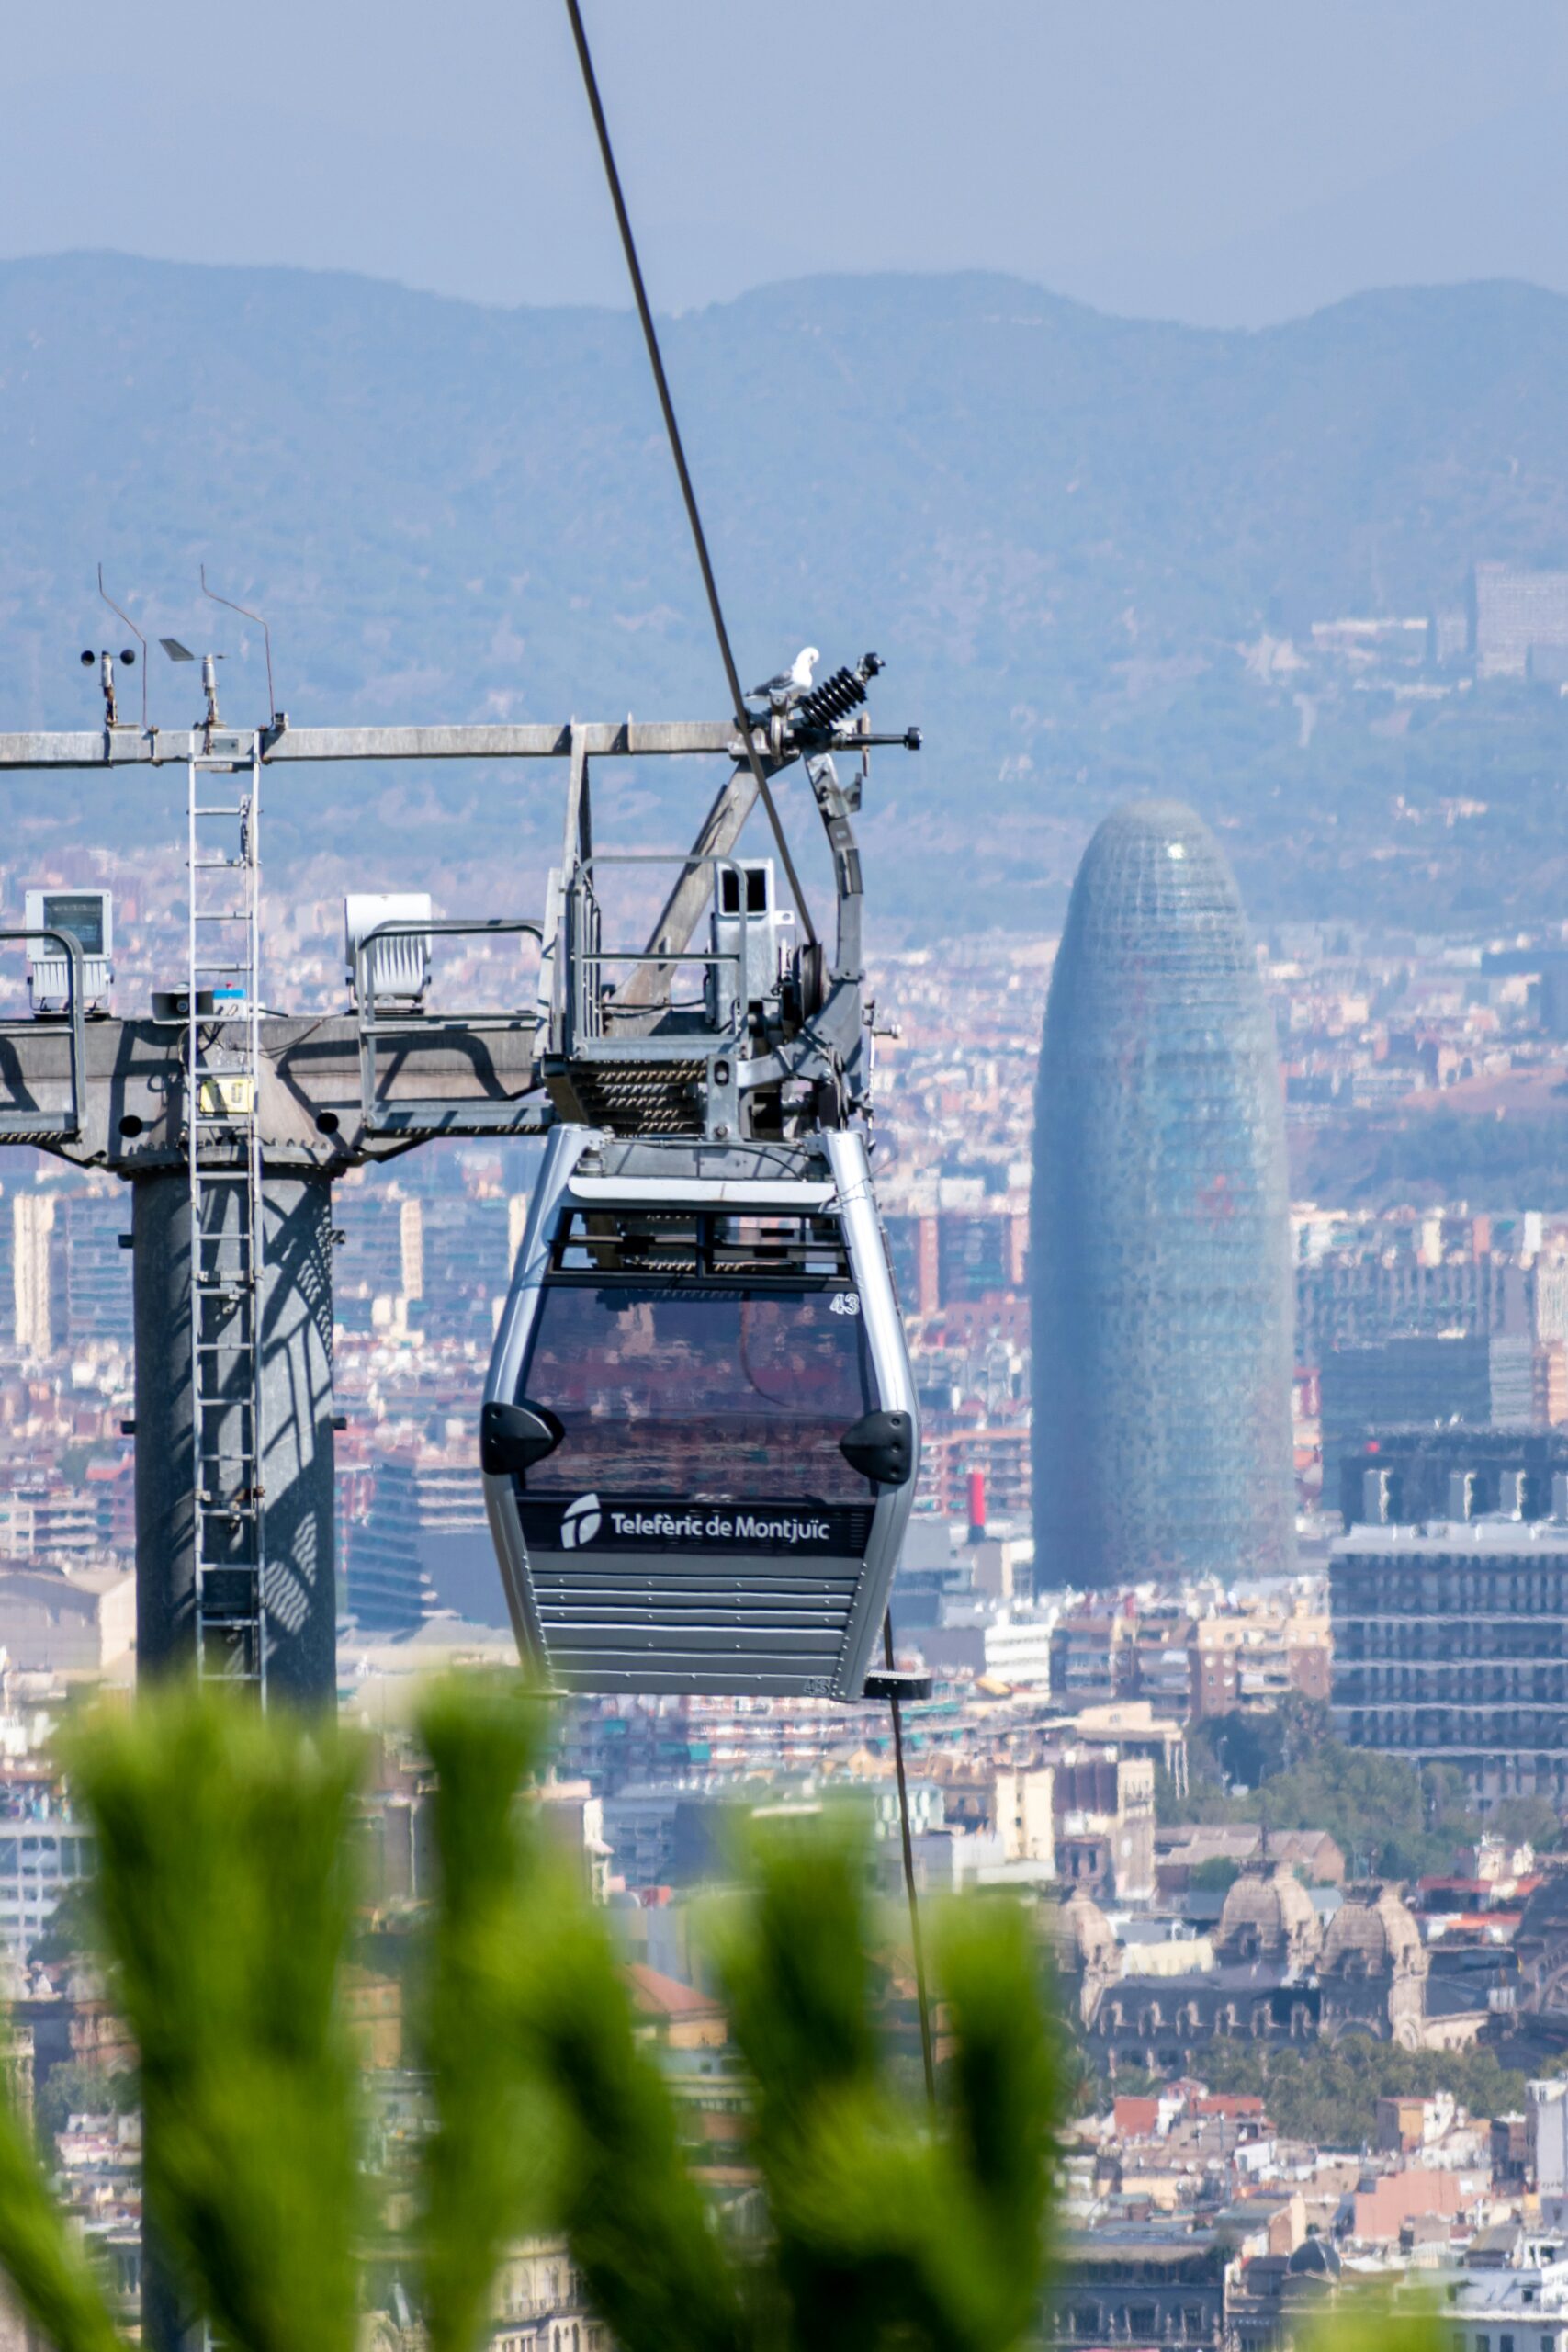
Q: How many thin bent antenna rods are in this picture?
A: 2